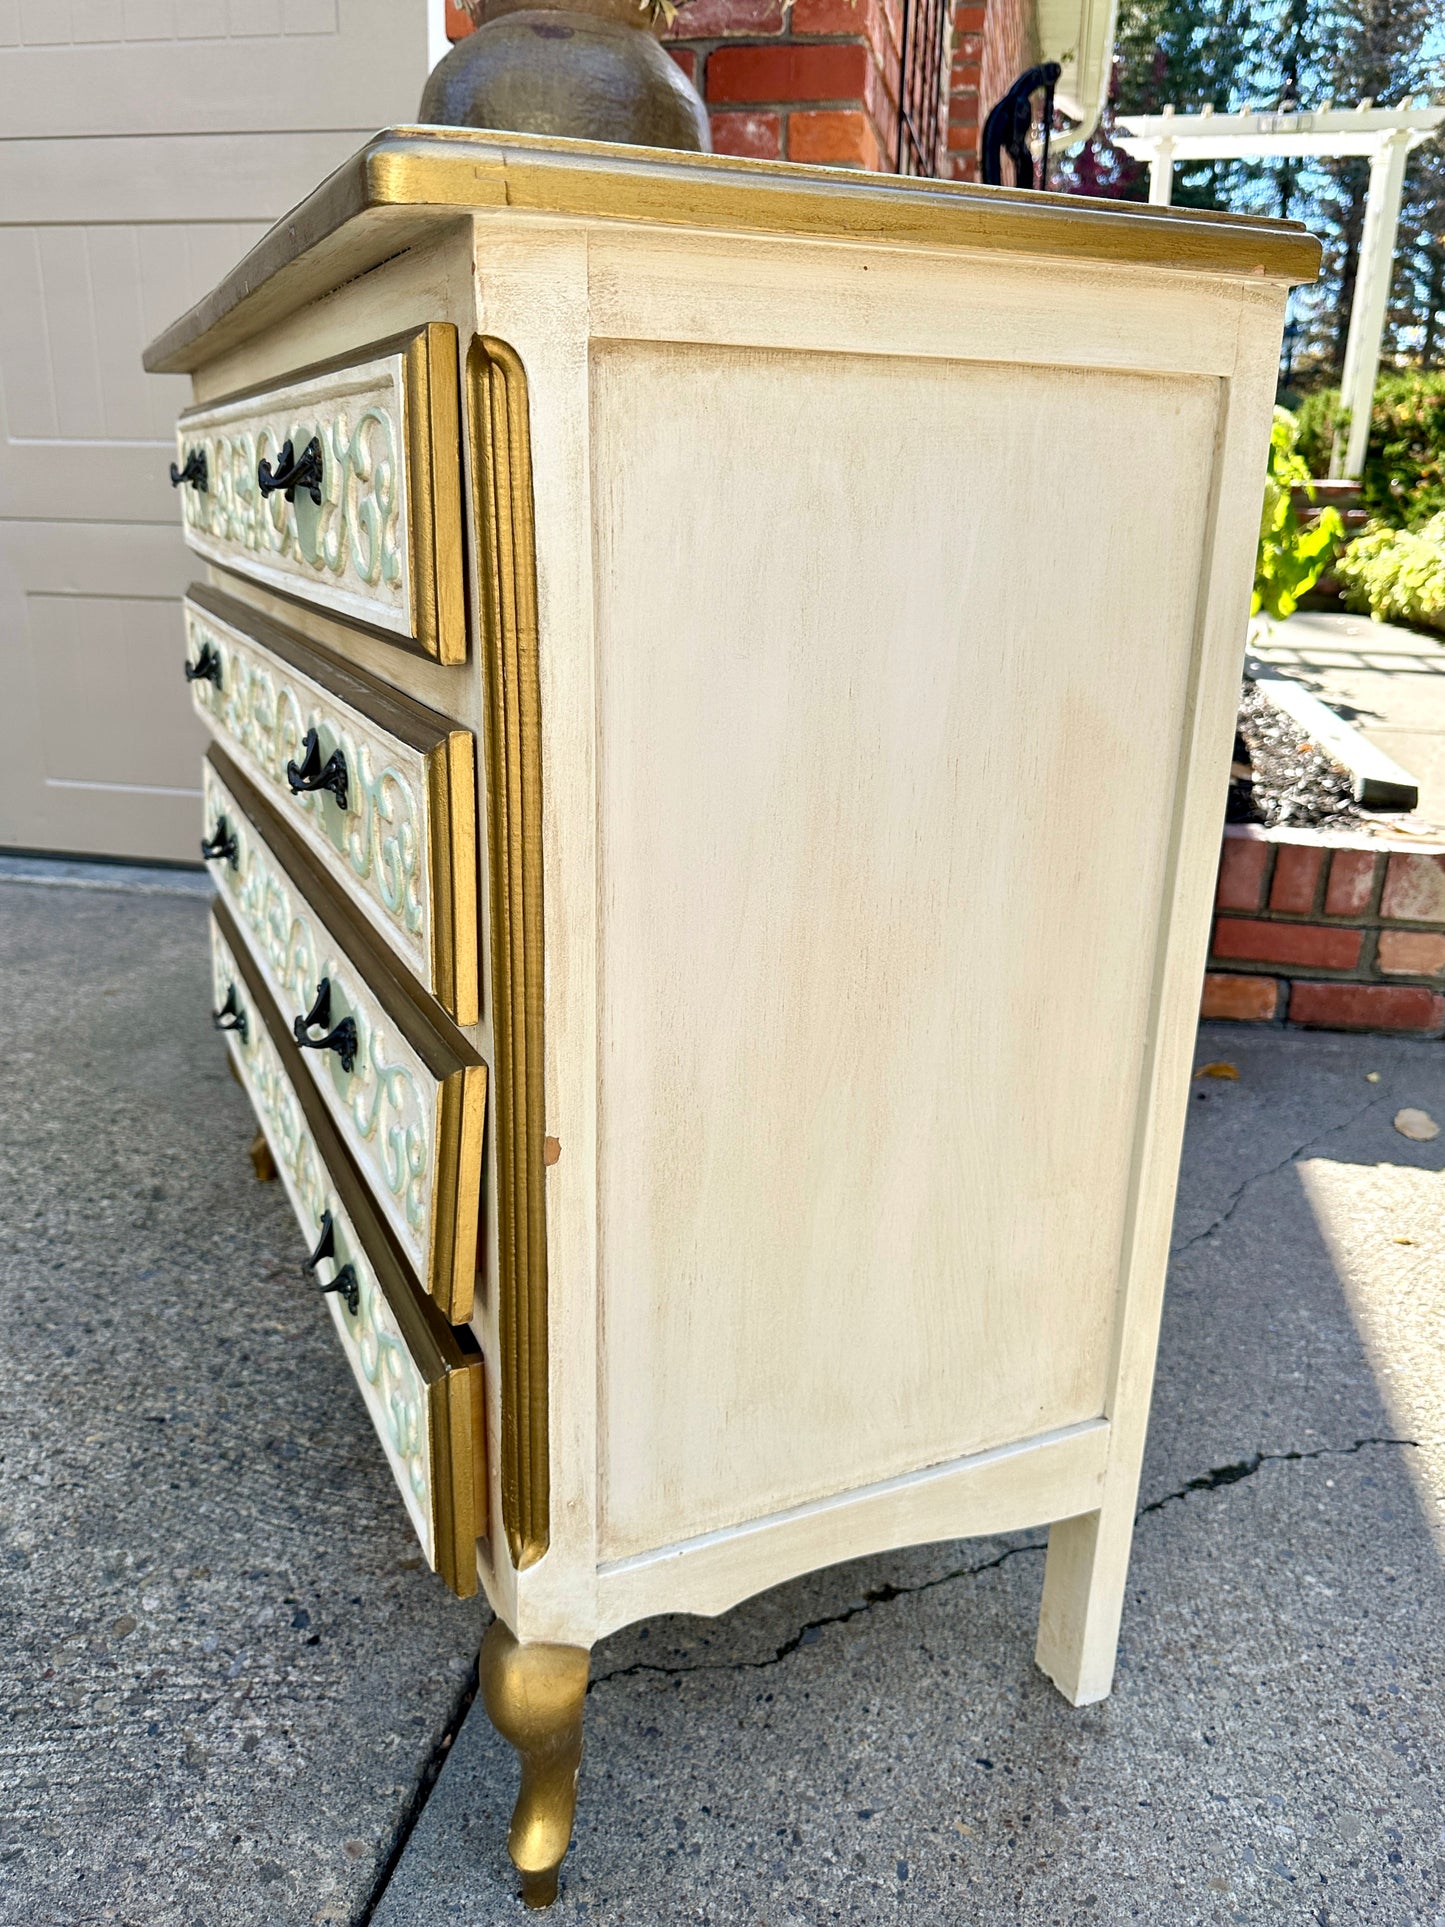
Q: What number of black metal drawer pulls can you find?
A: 8